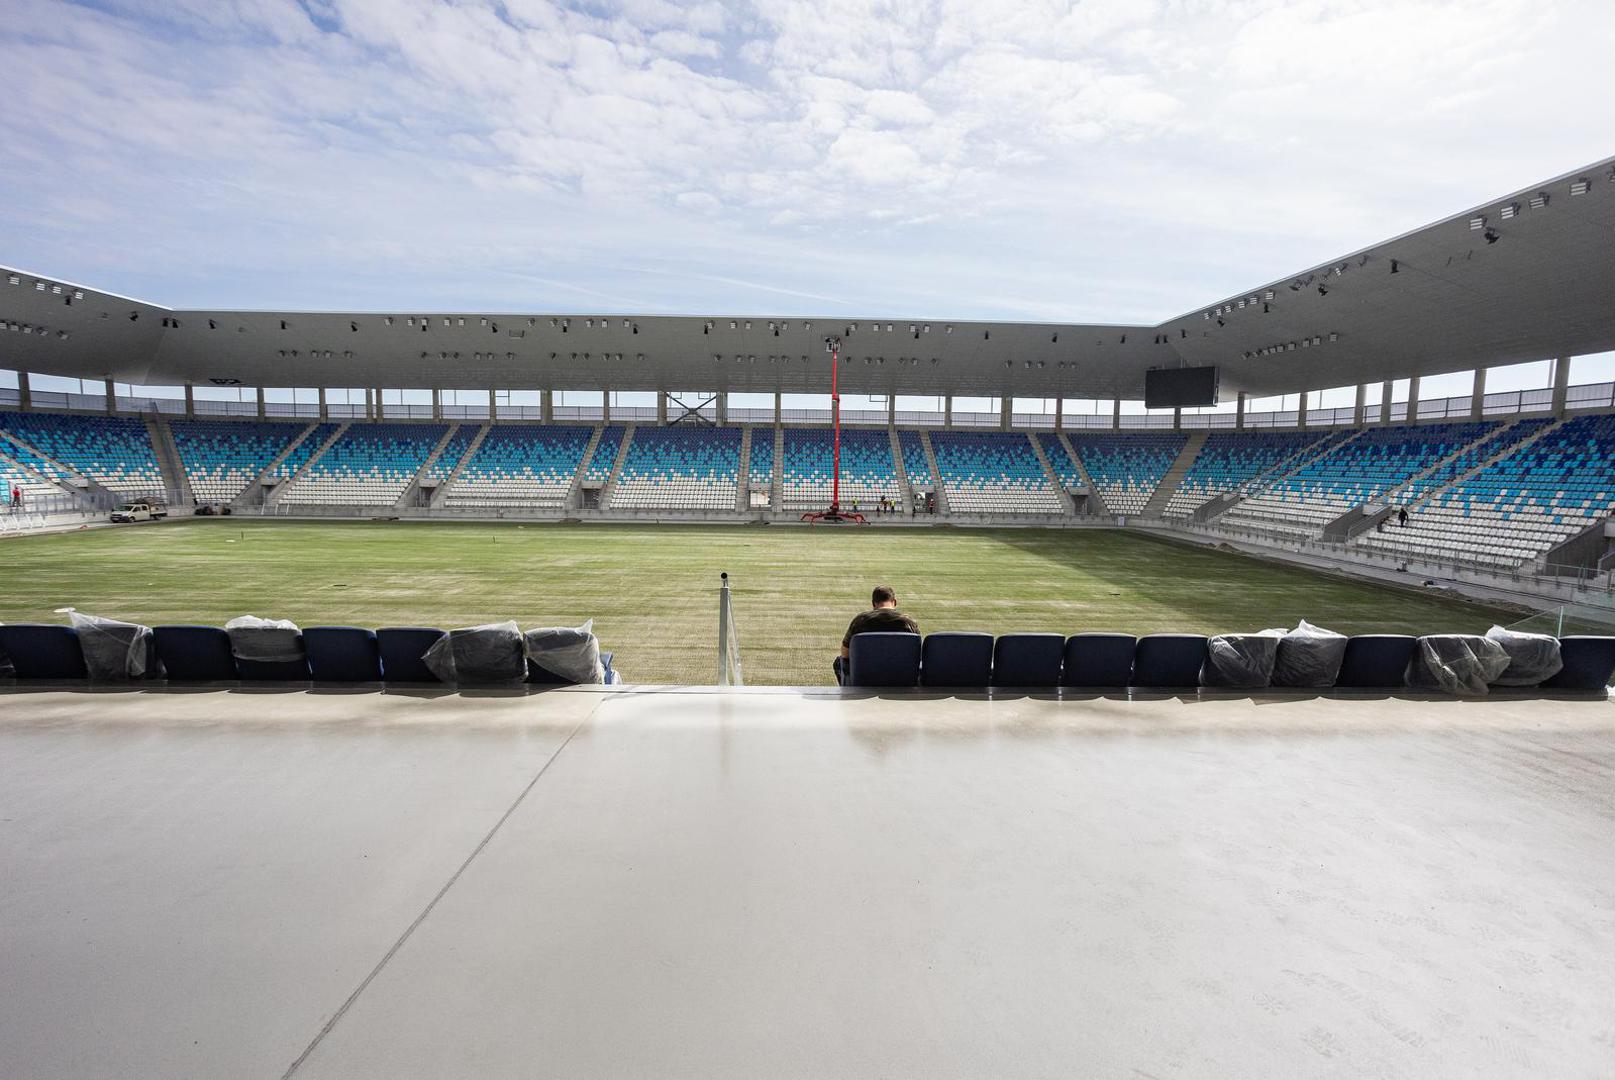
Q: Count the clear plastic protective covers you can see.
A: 8